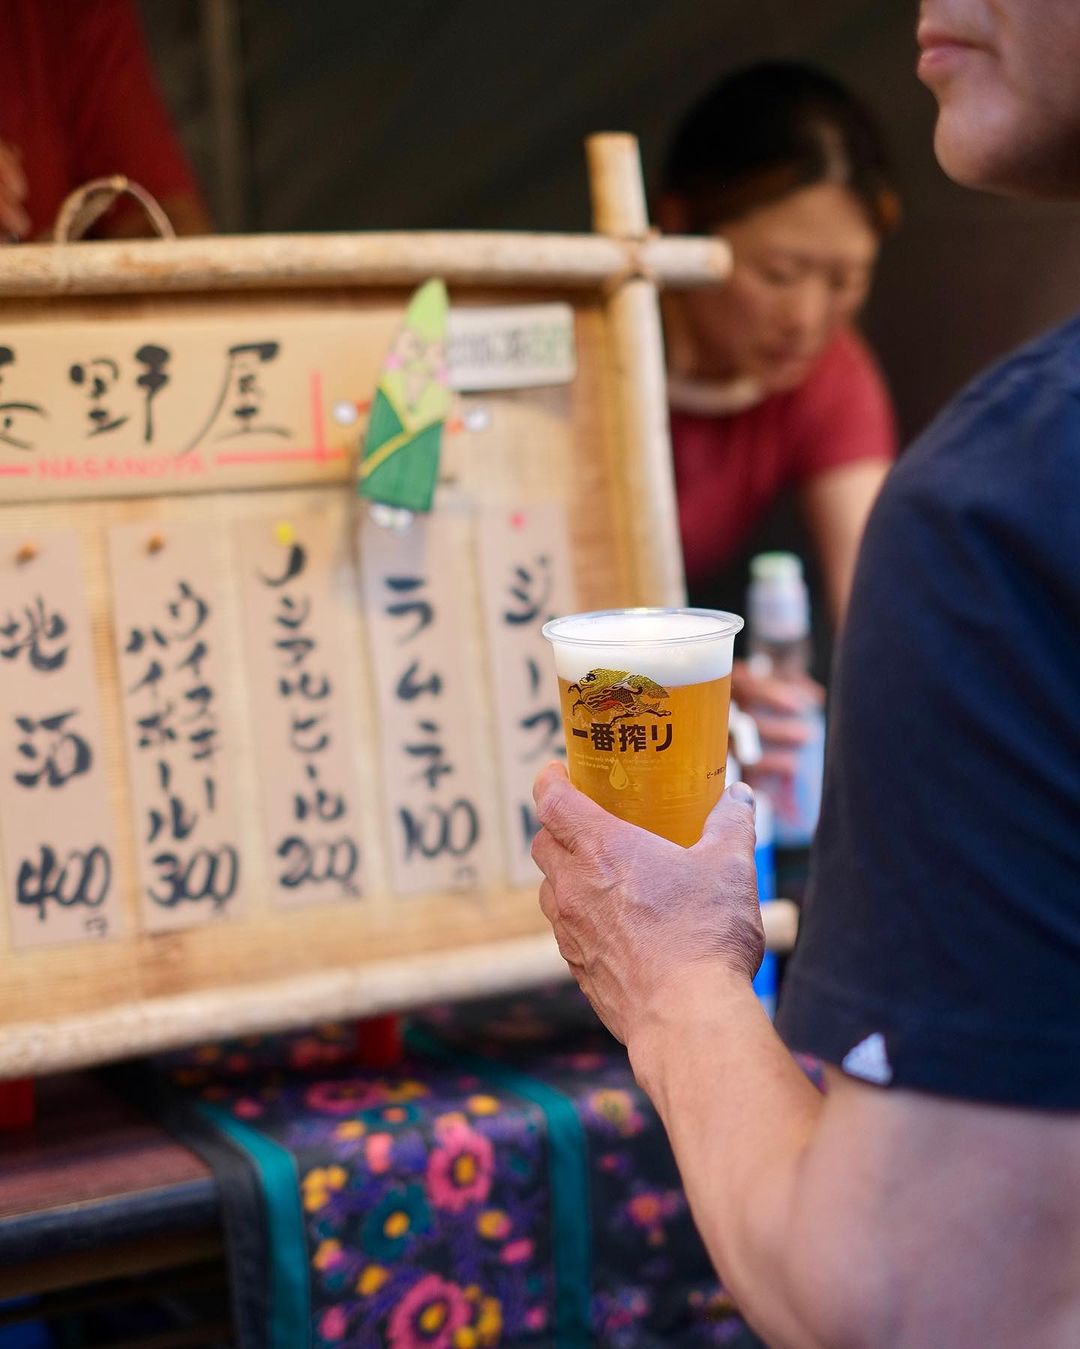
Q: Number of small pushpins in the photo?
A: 4